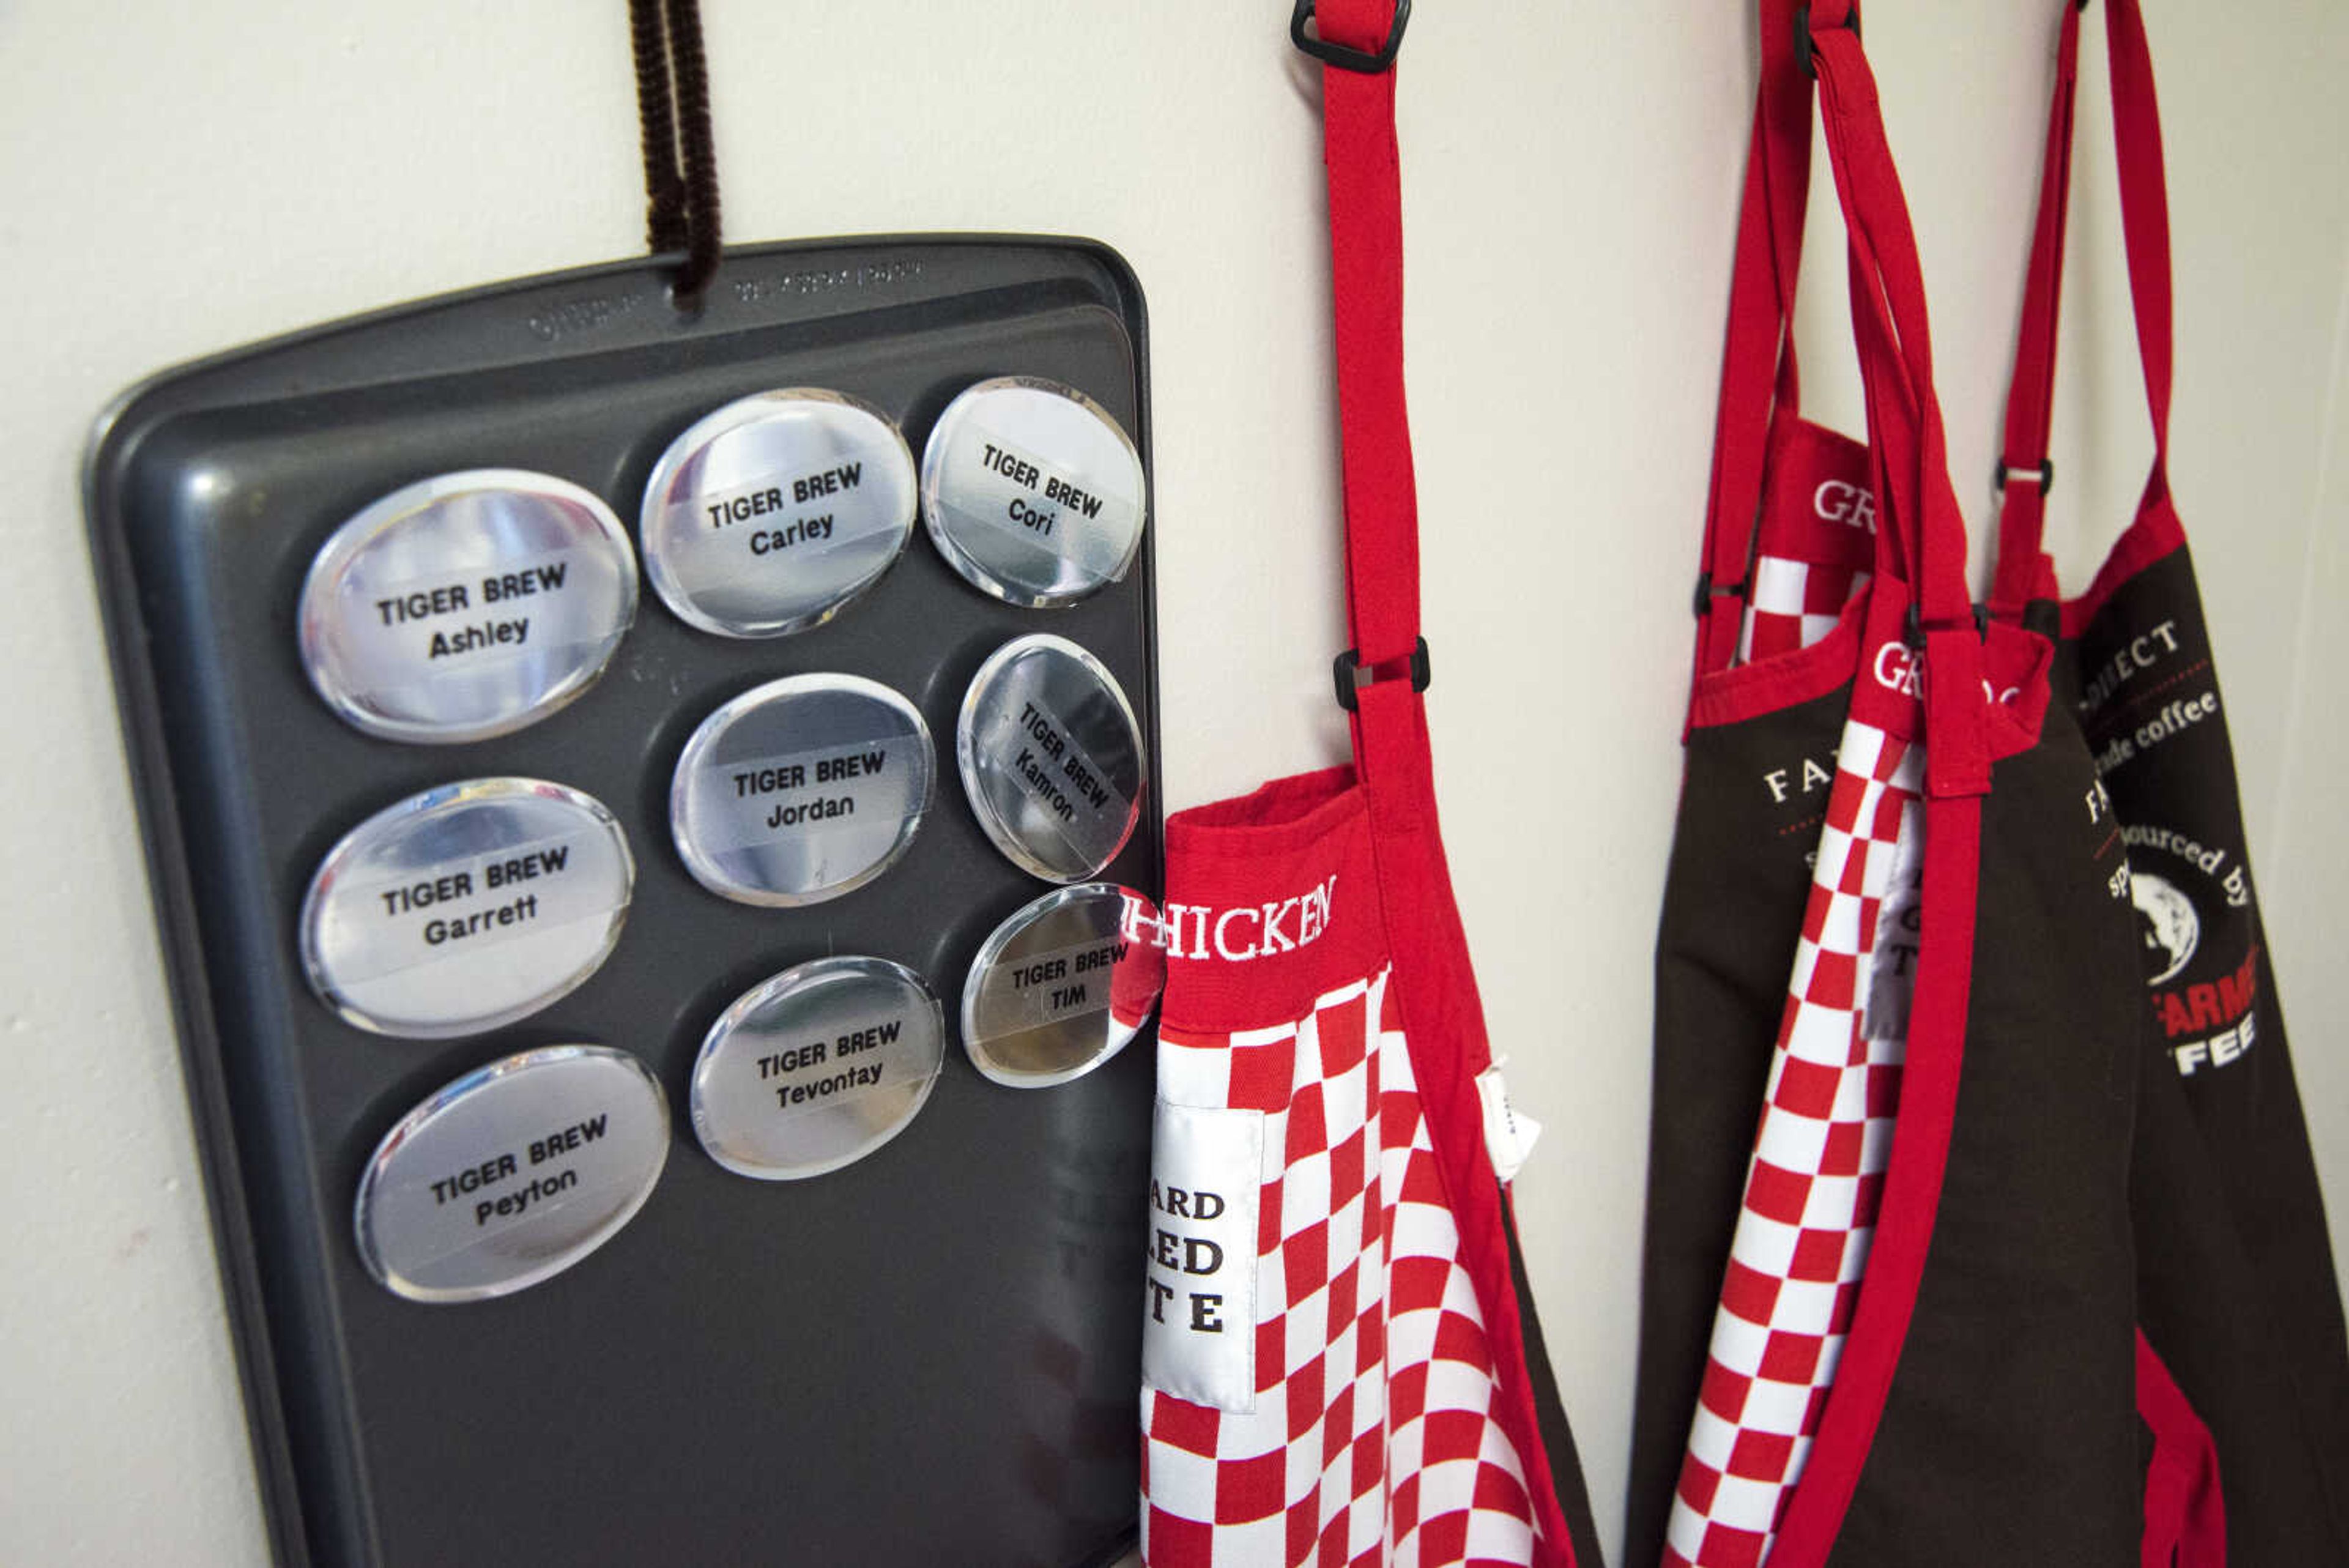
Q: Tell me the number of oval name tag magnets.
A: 9